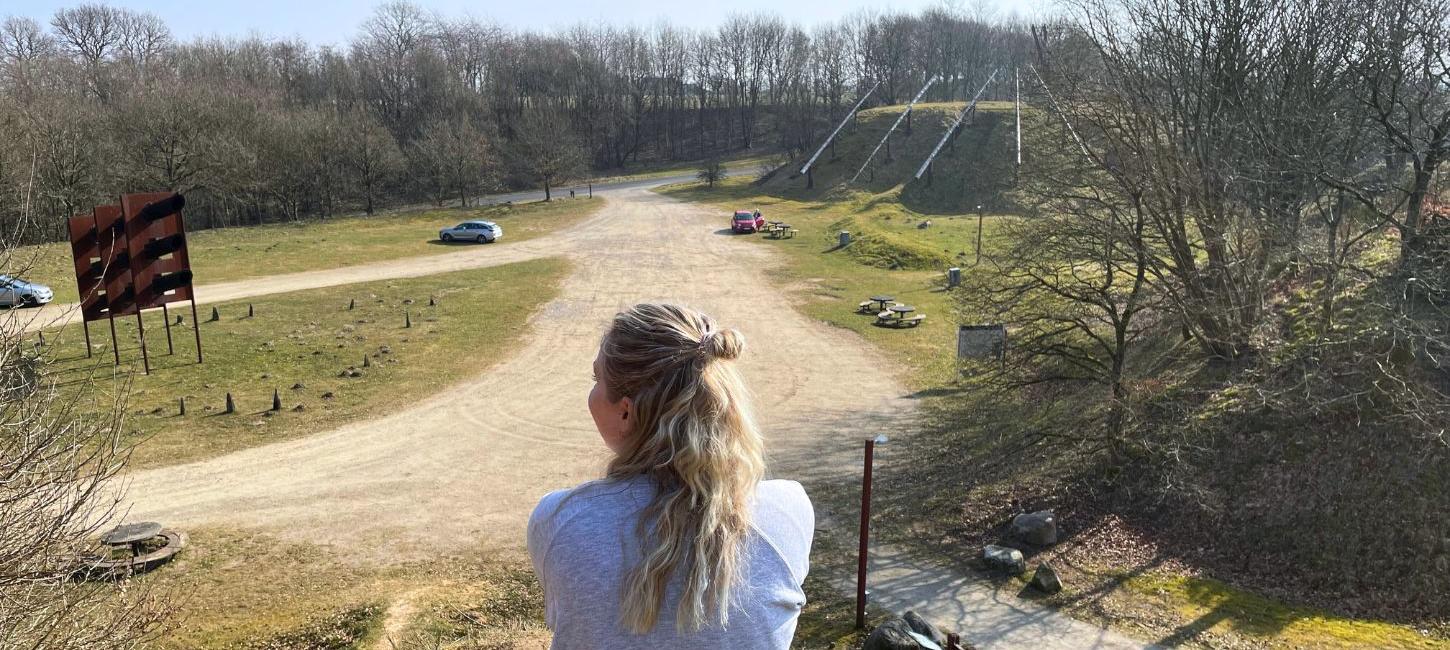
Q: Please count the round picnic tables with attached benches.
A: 5